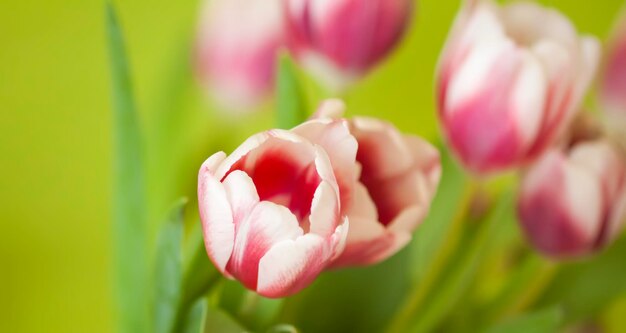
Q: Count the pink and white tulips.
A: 7